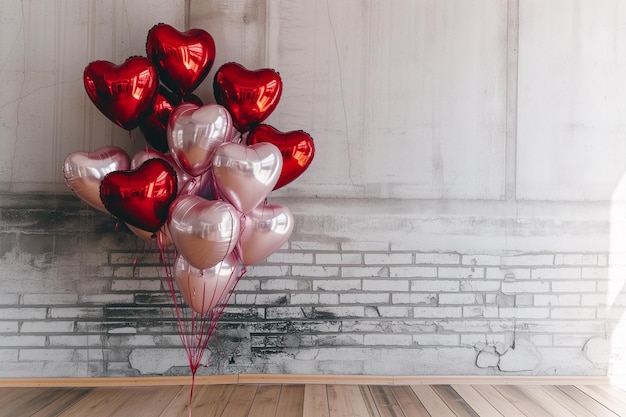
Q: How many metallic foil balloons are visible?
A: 13